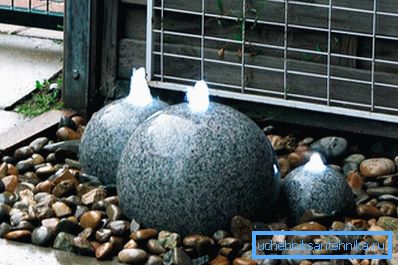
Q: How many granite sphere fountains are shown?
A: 3